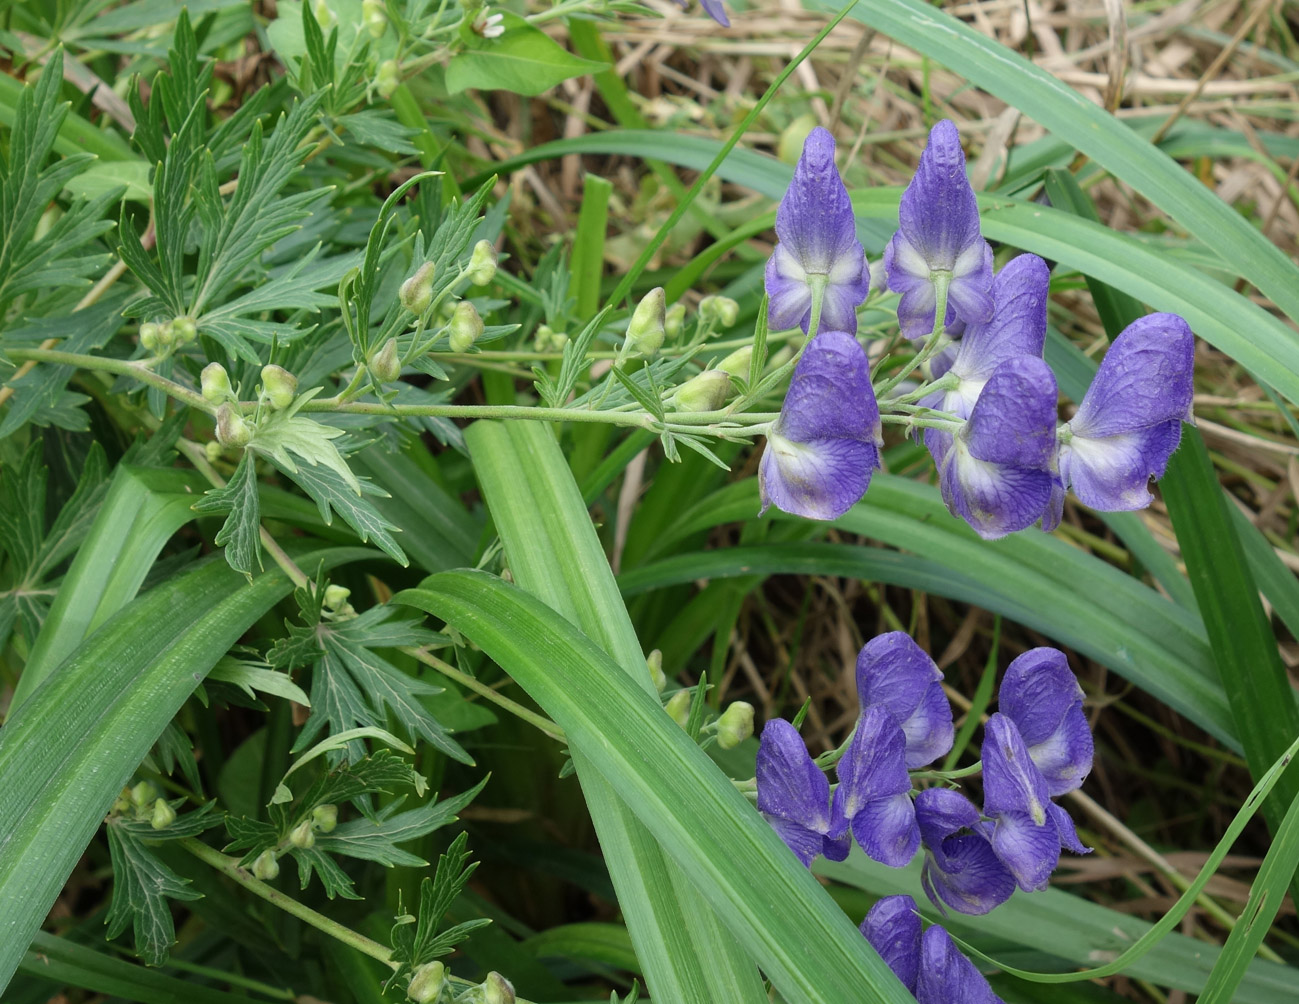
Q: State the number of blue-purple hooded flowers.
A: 14